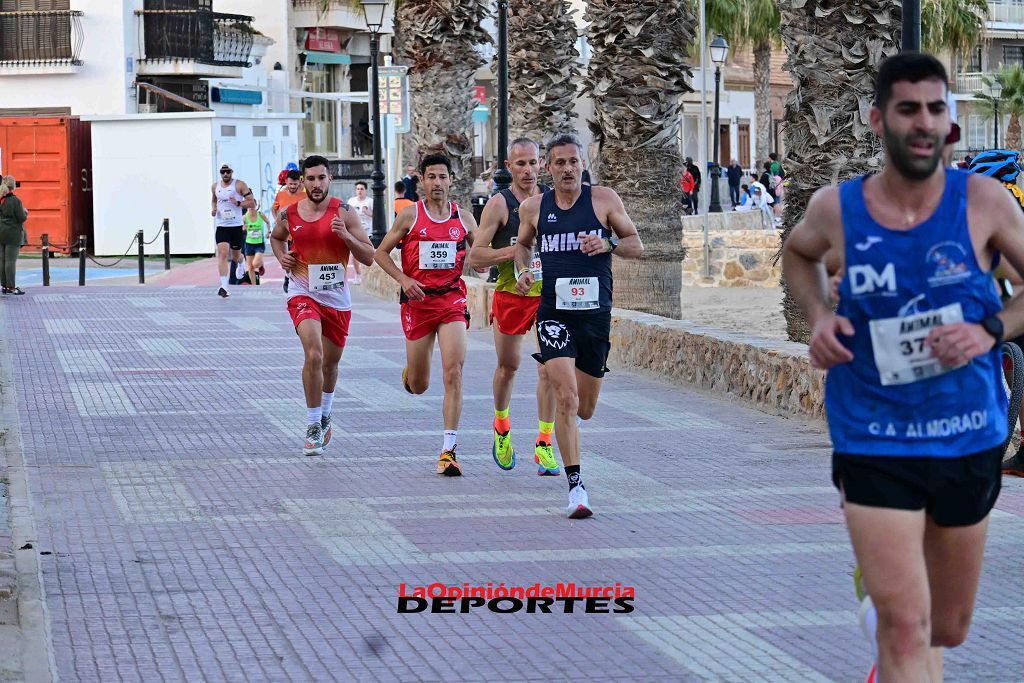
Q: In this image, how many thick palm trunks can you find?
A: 4